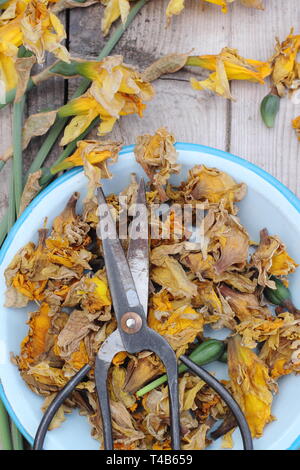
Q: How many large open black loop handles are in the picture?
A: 2